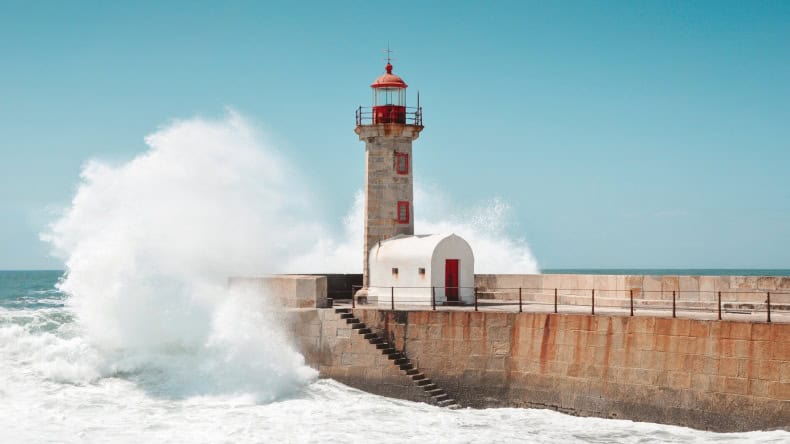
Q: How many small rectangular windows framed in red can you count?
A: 2